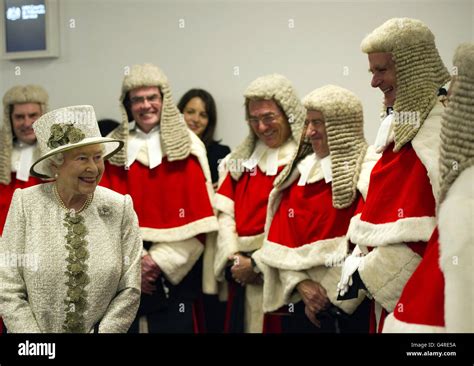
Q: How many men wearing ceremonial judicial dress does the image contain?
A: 6